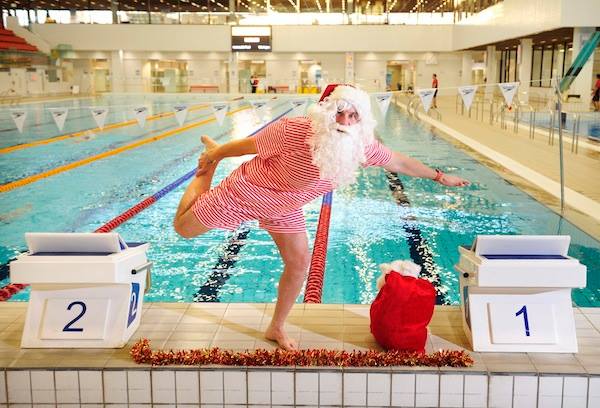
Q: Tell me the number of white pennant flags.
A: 12